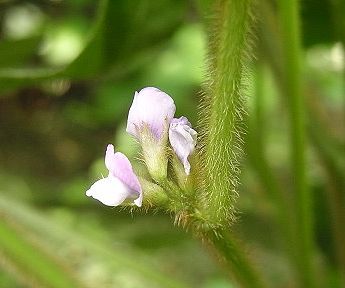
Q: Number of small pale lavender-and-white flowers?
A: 3